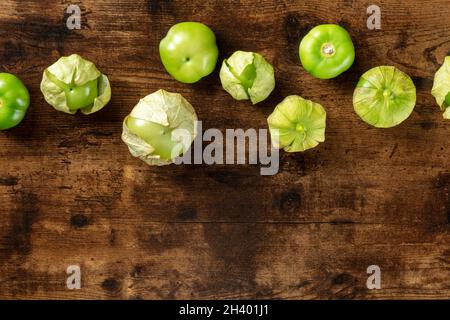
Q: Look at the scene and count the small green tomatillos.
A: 9